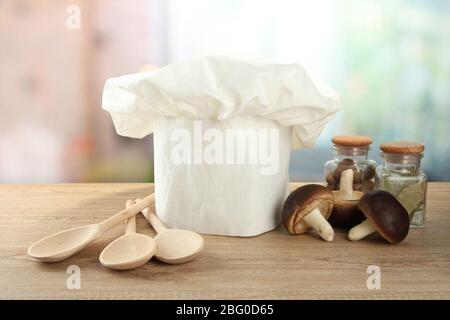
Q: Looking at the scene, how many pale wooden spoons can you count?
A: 3